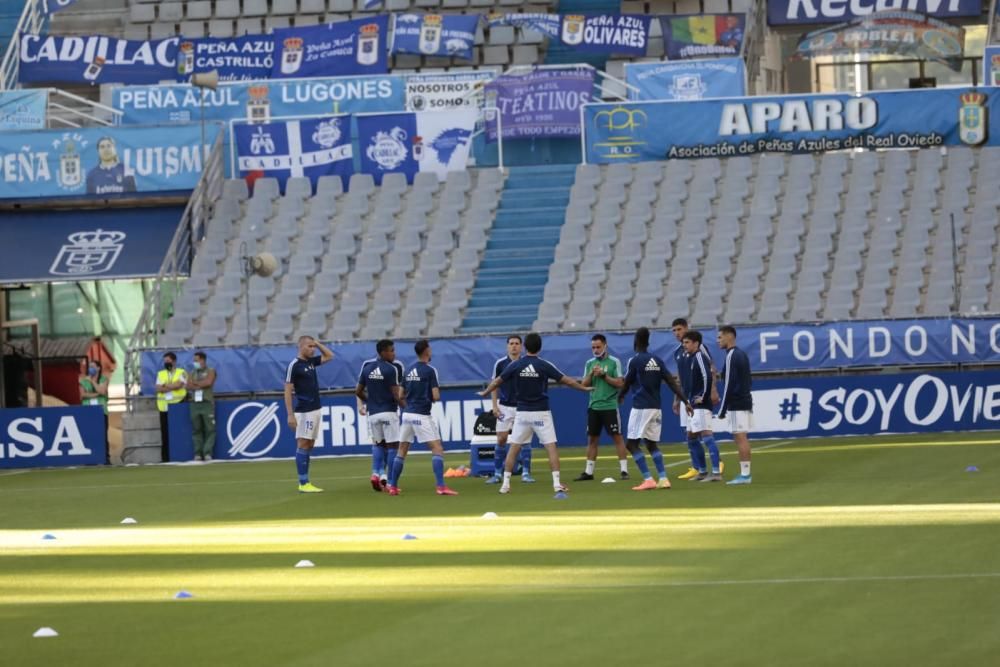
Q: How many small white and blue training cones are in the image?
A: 10